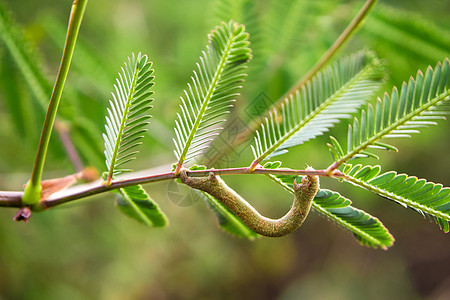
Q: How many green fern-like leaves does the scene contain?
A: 8